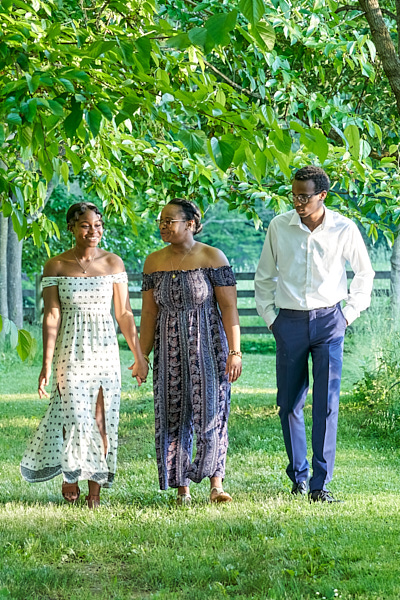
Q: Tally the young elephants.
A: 0